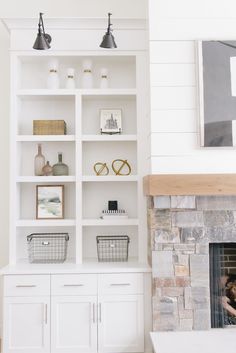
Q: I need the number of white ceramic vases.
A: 4